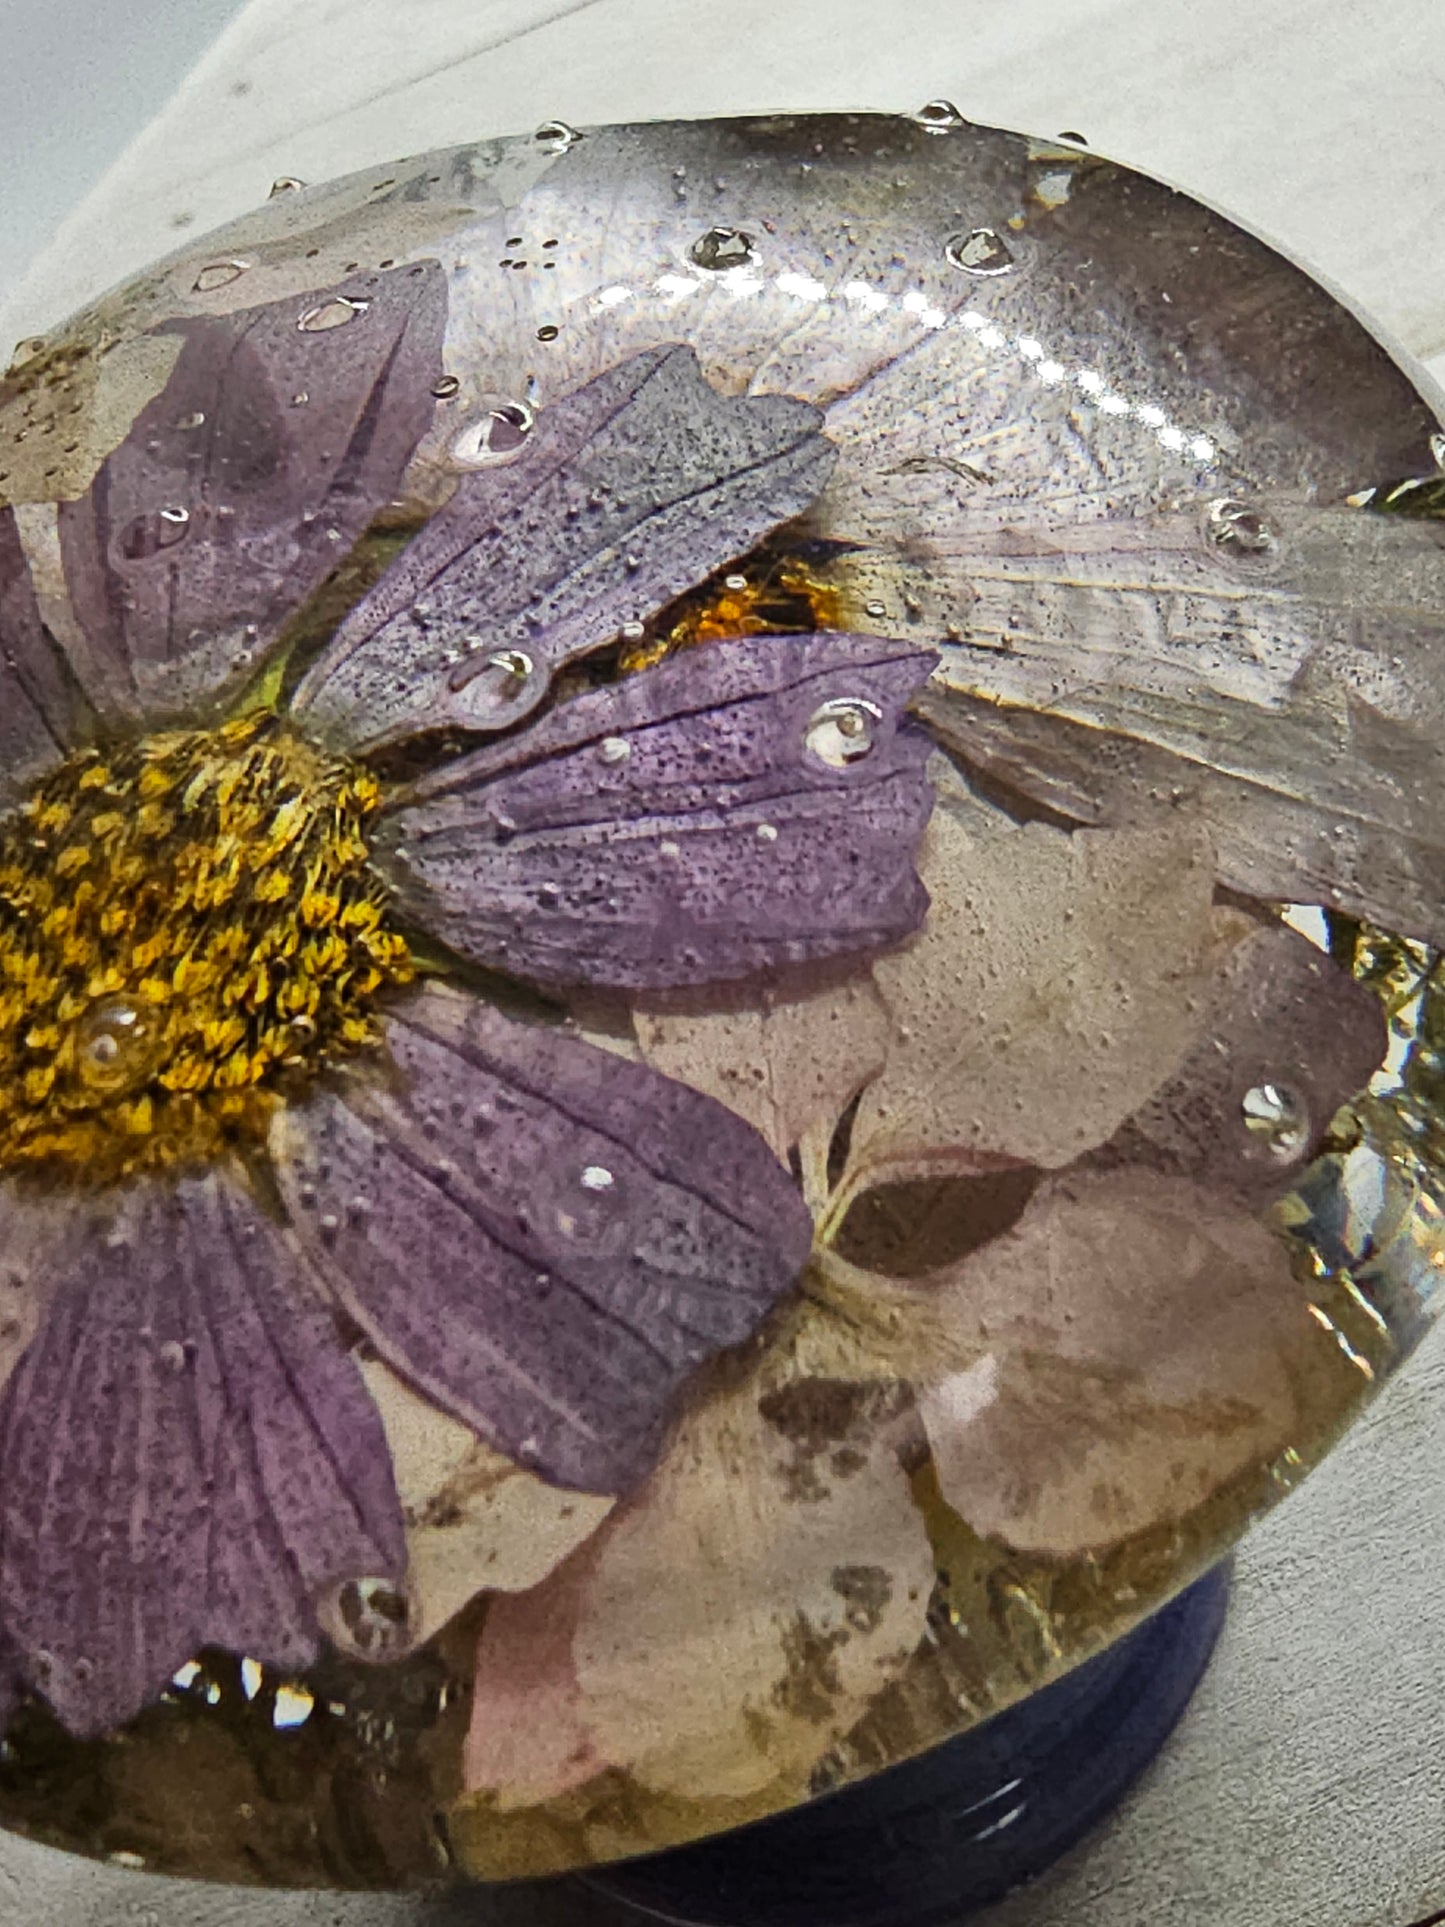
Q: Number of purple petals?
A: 6